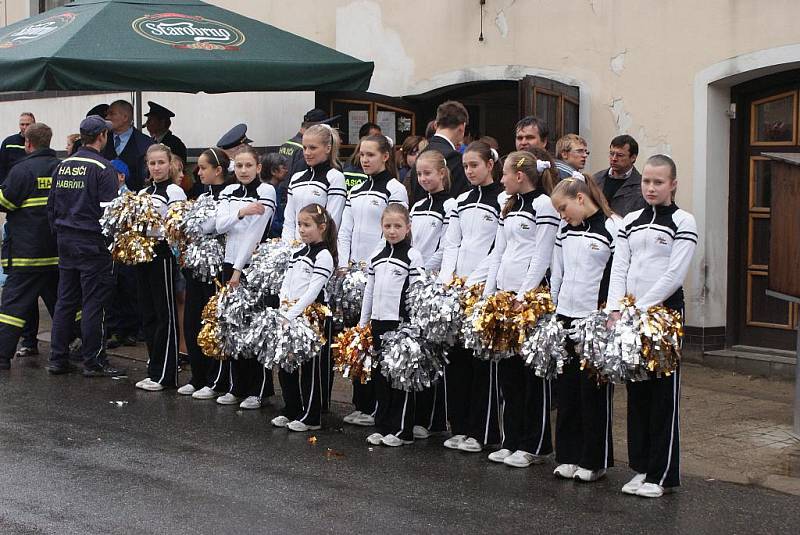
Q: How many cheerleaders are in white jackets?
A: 12